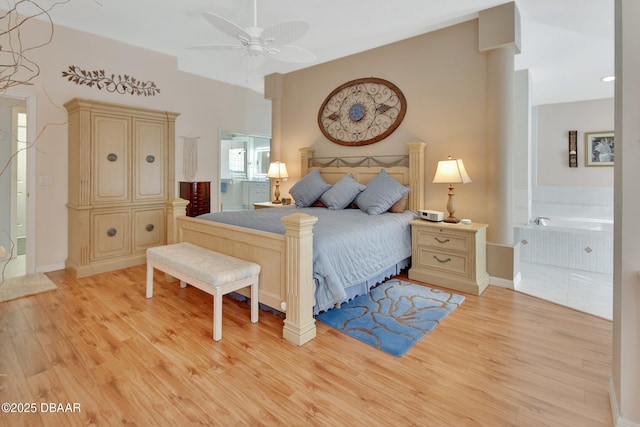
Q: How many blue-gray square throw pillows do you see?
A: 3